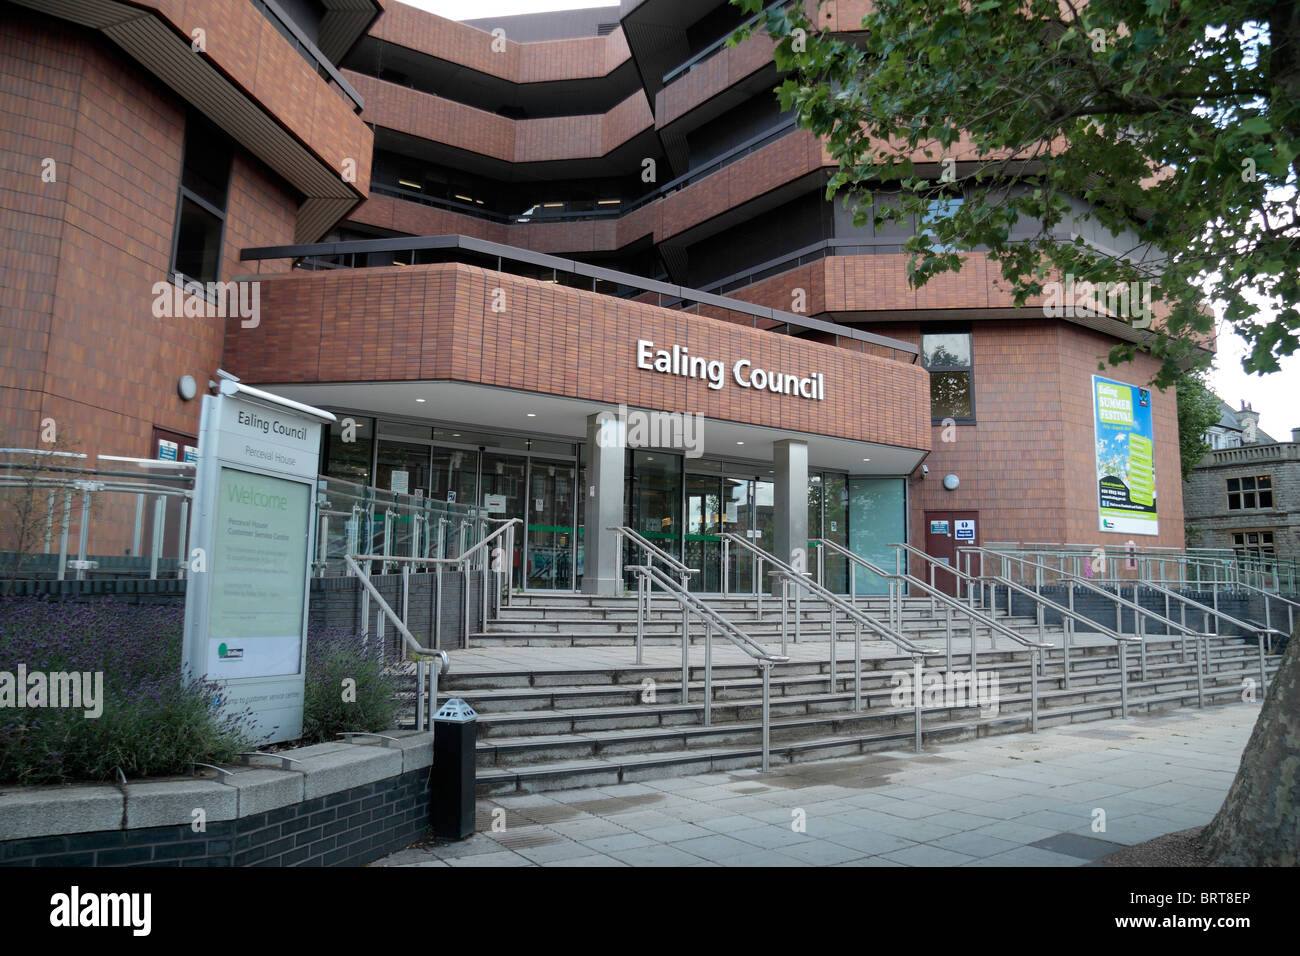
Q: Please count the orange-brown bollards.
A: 0